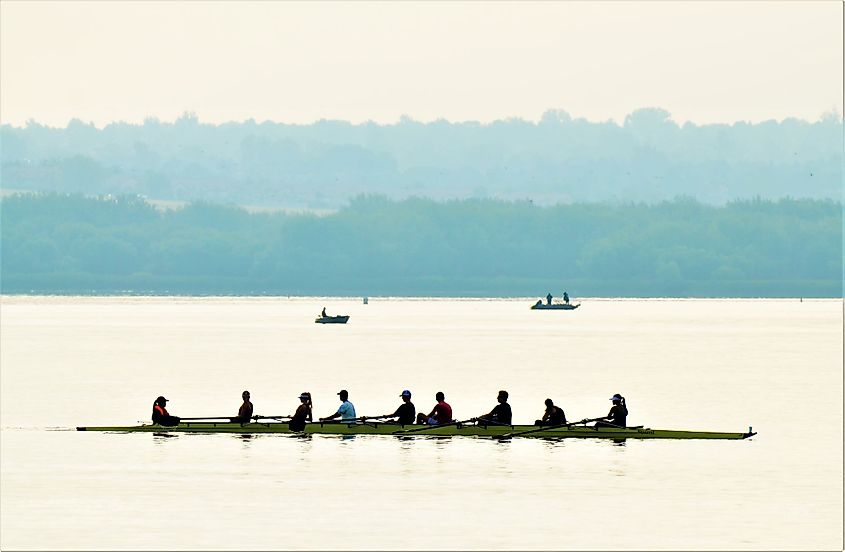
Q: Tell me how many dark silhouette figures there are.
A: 12